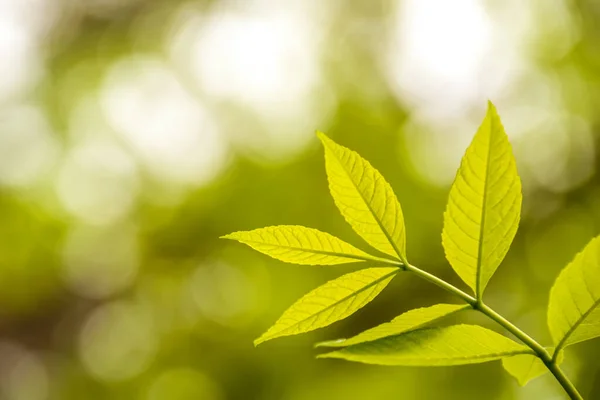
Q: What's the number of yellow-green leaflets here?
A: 8